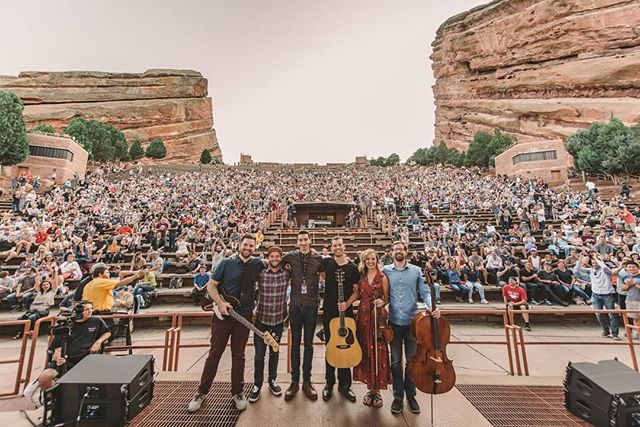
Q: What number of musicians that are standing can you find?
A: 6